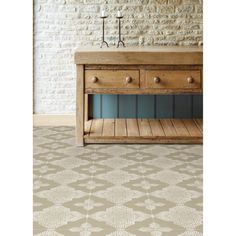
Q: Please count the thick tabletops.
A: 1